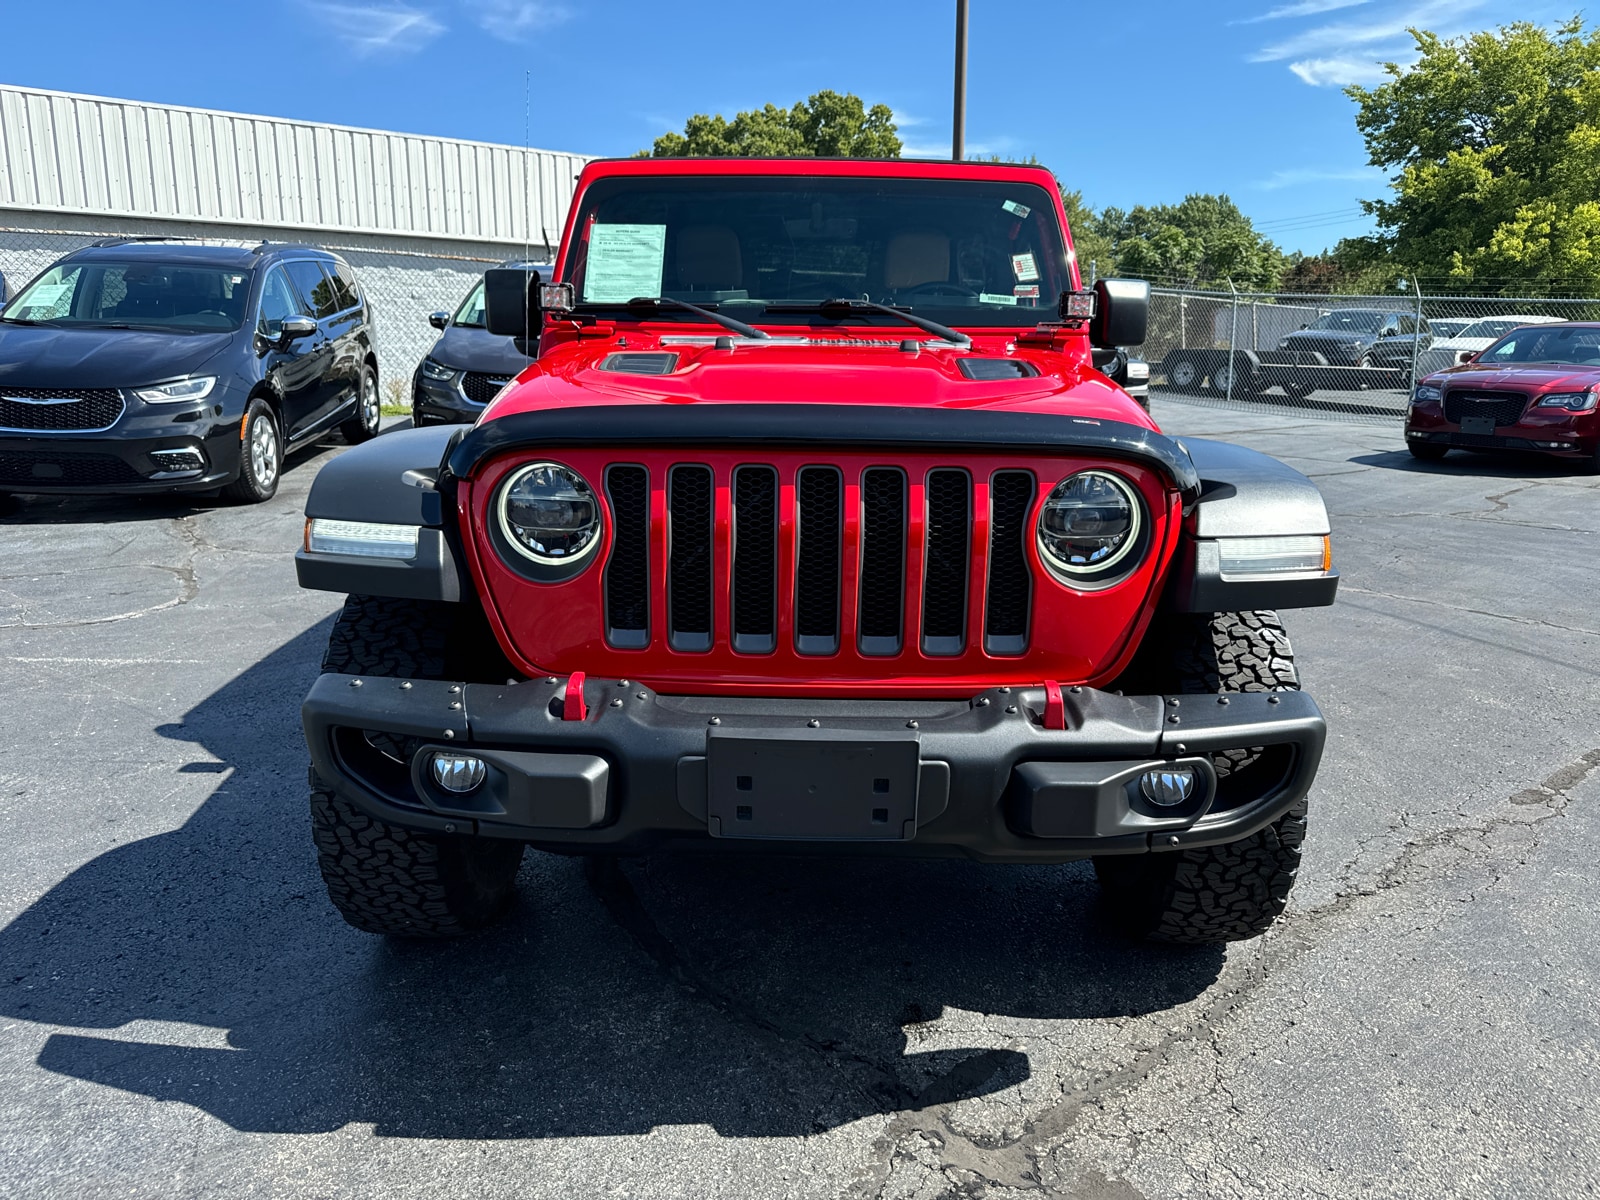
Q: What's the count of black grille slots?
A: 7